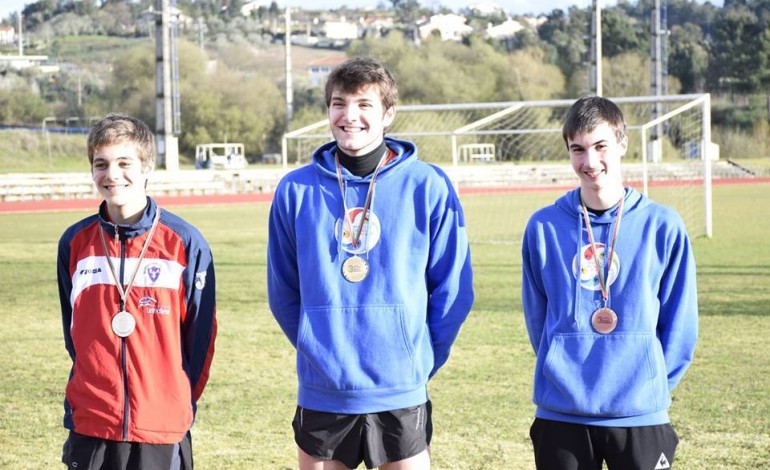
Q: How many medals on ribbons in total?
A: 3